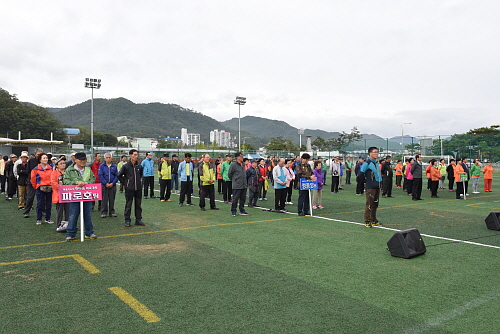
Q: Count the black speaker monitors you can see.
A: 2